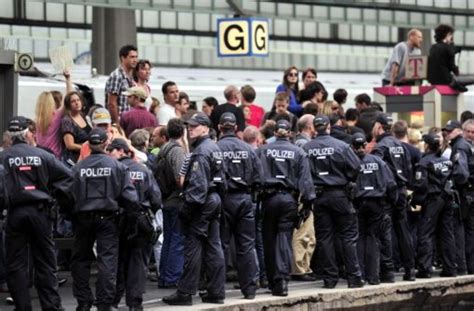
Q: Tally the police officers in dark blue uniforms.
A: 11